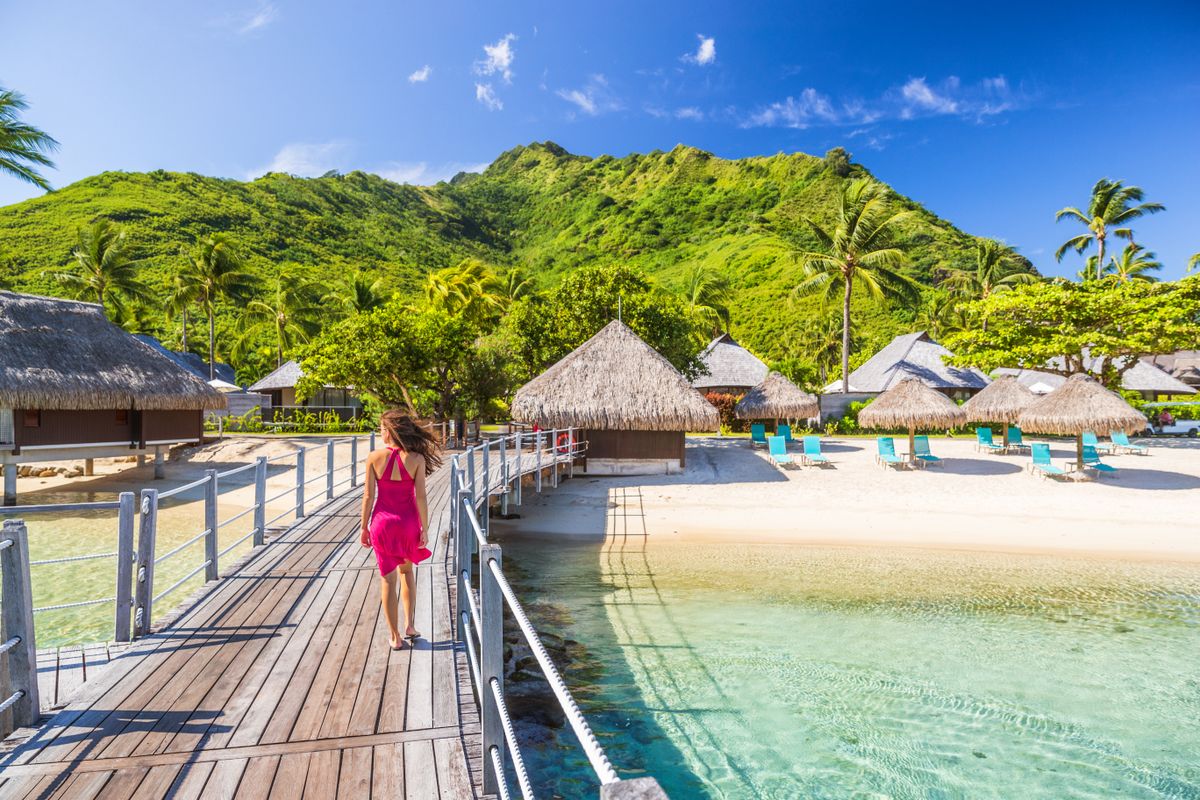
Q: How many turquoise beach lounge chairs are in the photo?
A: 12